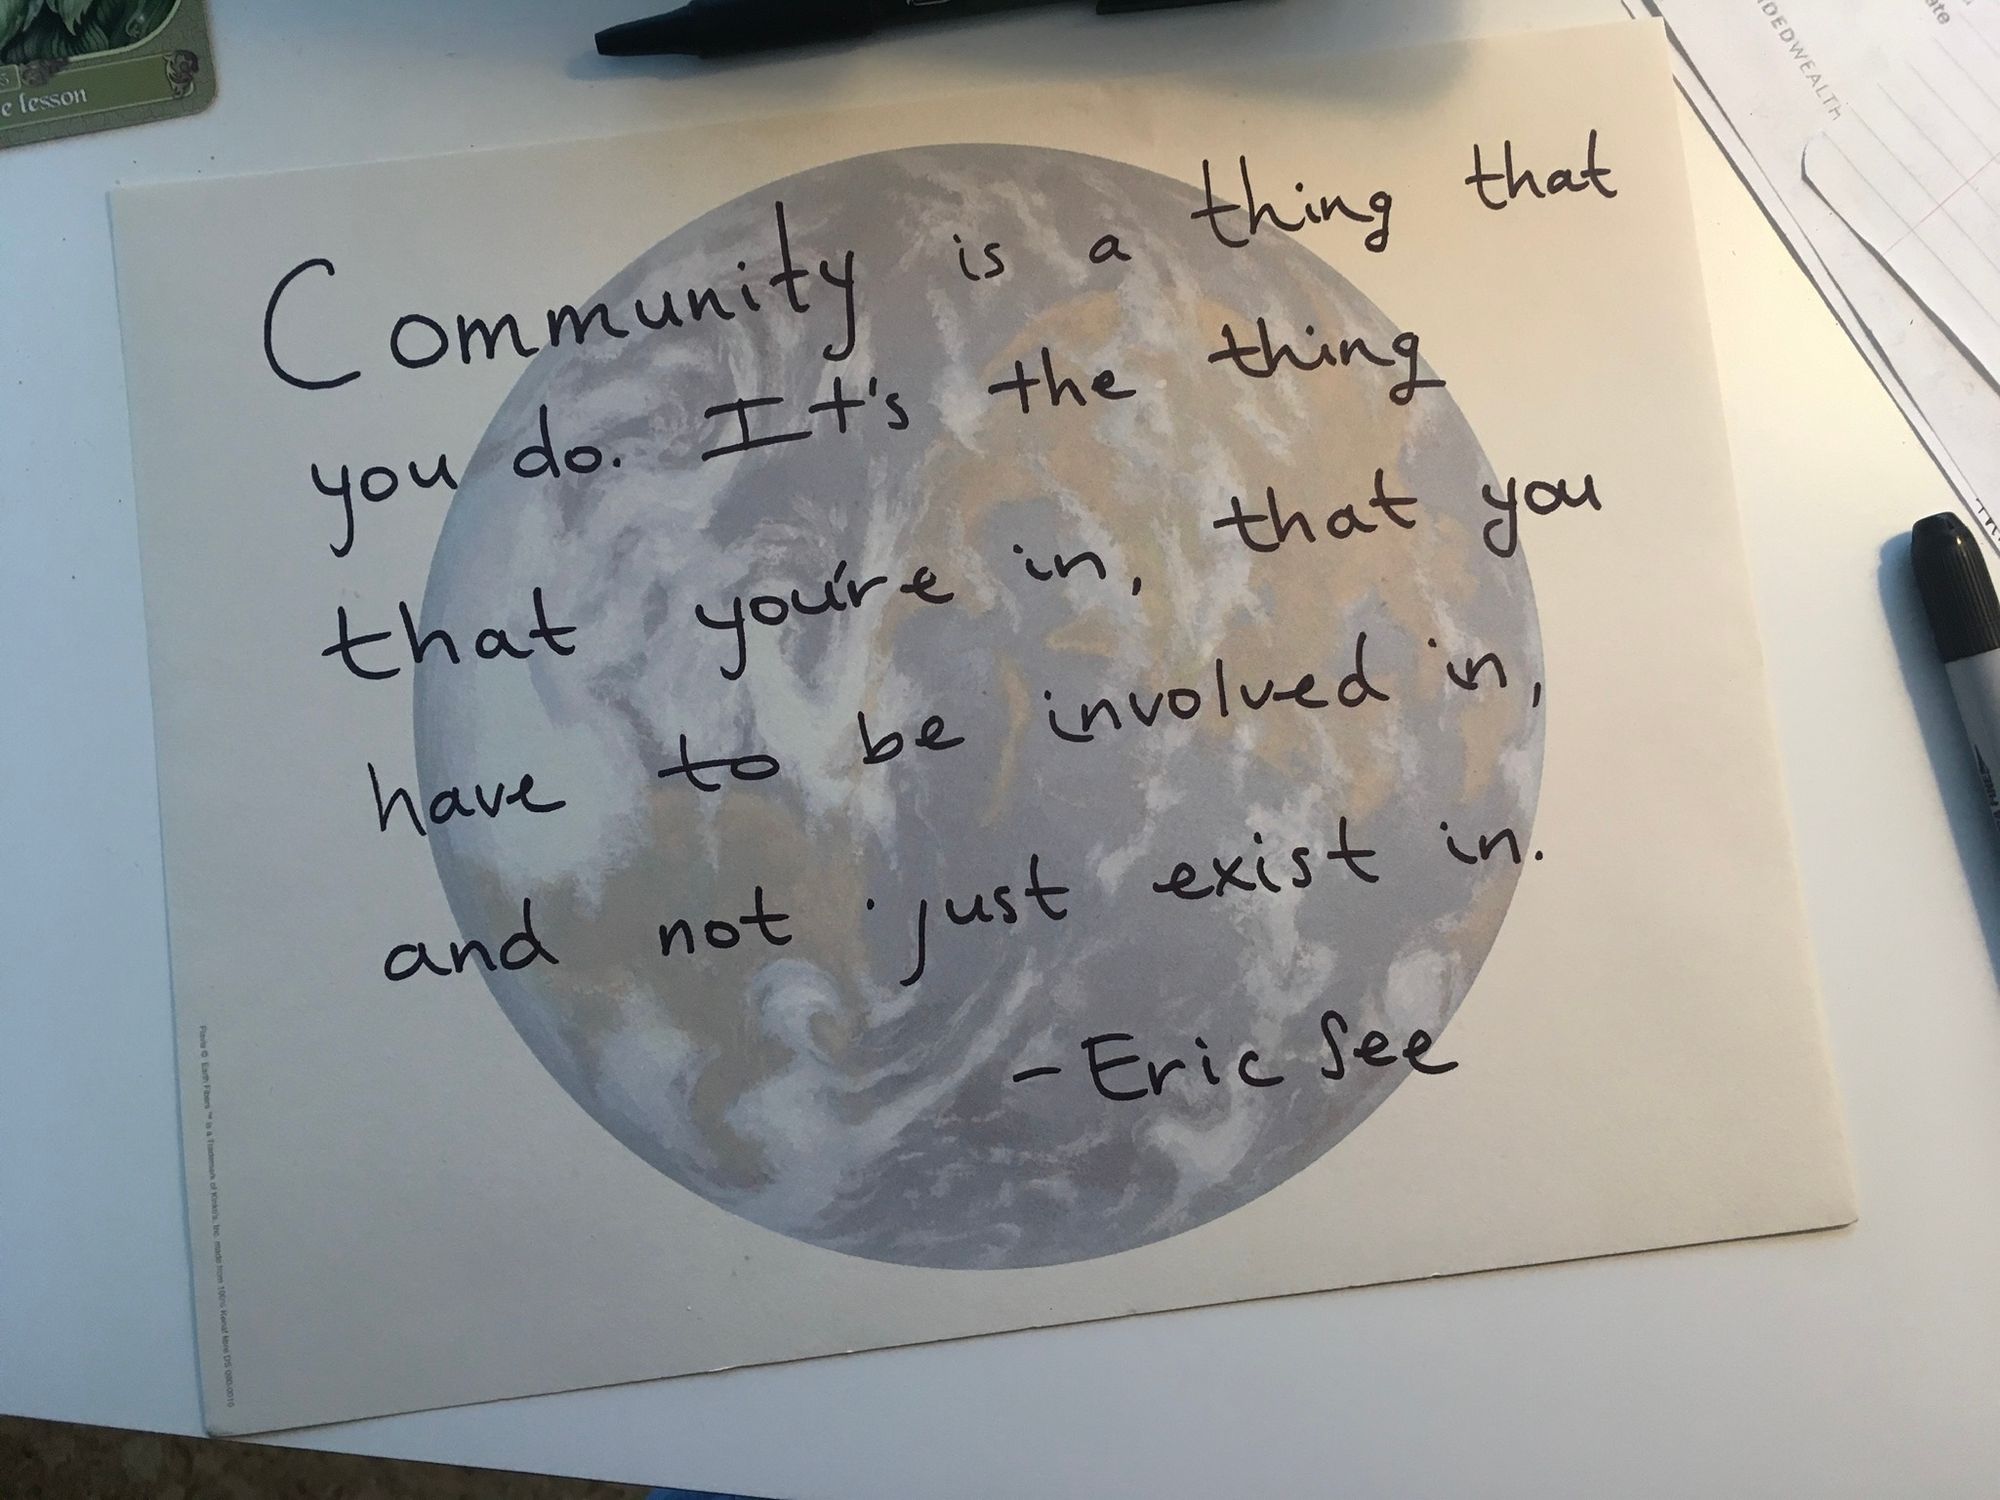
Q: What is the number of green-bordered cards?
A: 1